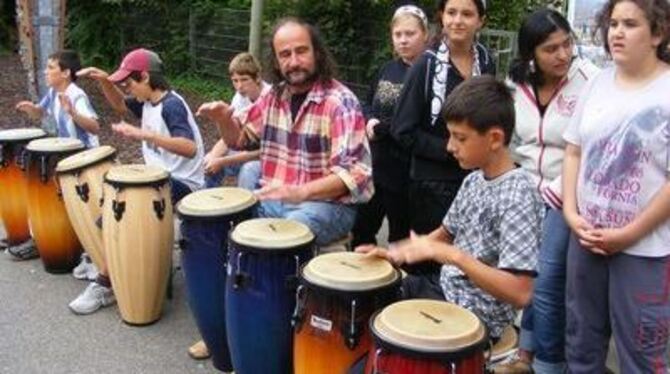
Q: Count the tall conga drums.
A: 8